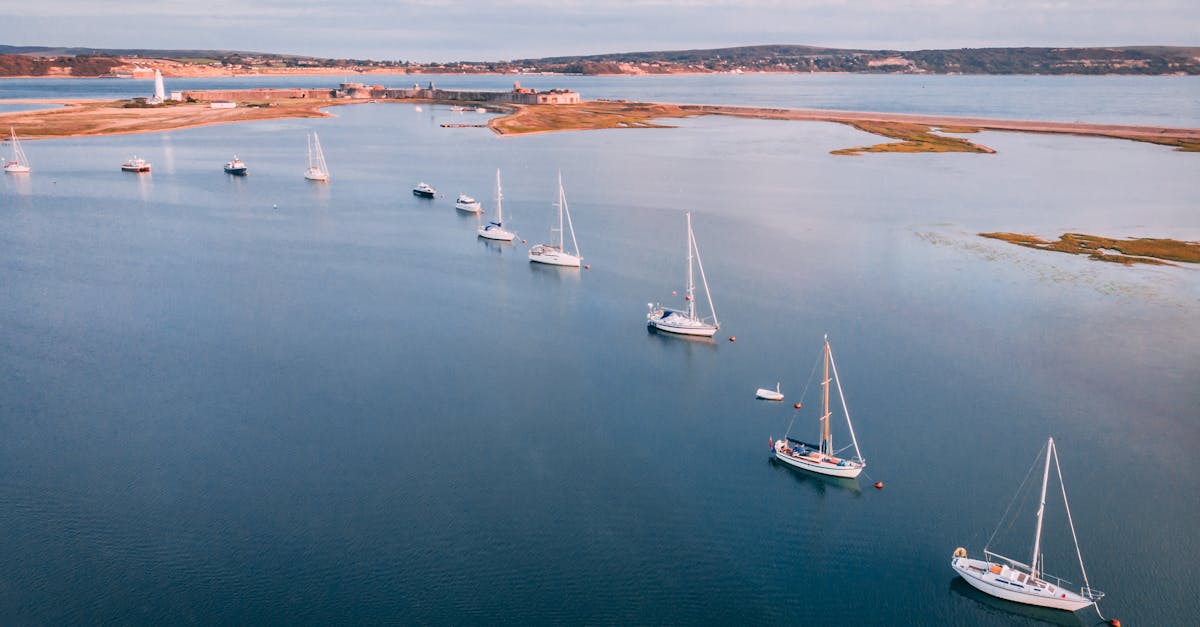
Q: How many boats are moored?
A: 12